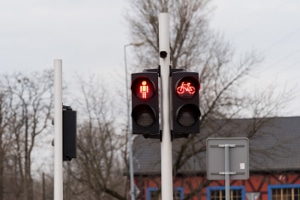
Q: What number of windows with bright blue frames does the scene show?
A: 3